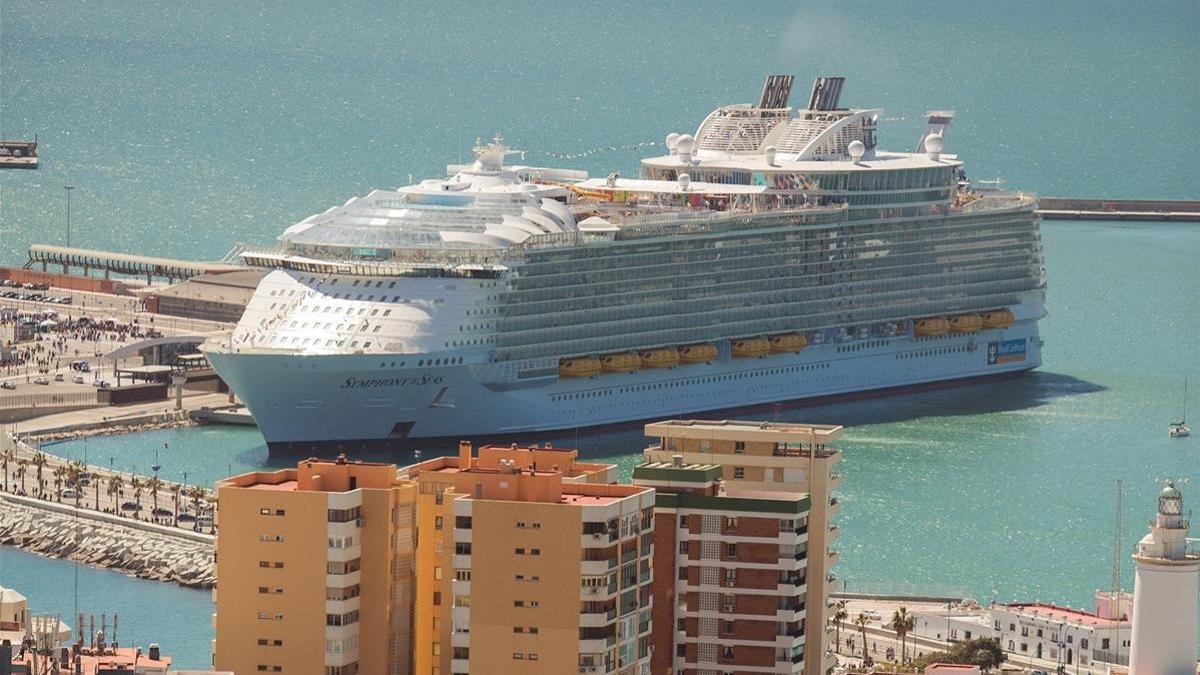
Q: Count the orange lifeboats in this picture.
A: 9